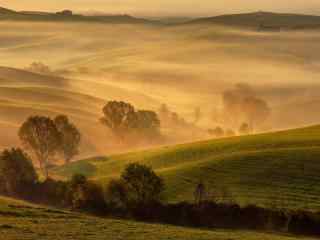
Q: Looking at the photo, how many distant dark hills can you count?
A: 2